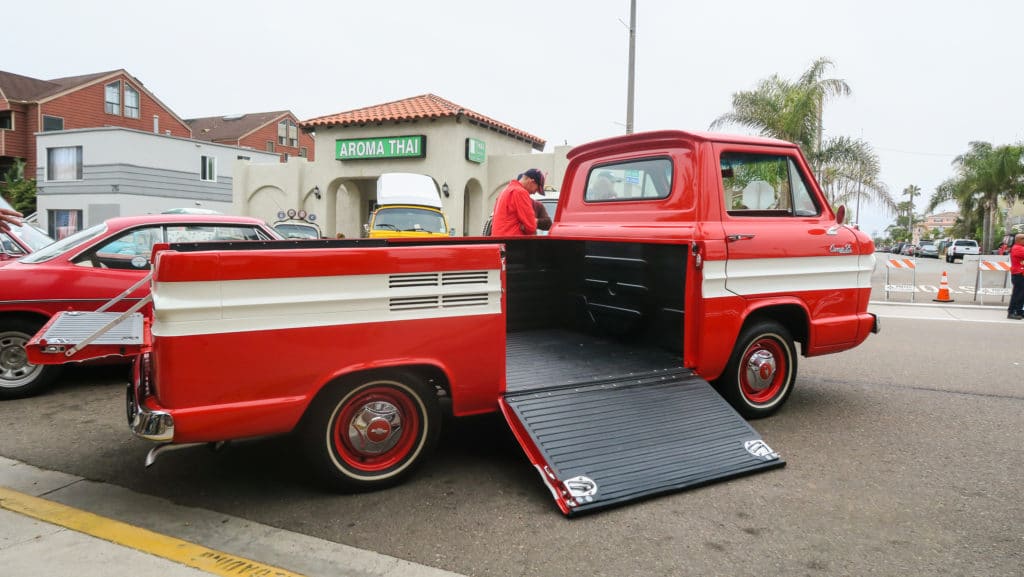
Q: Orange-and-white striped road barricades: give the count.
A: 2